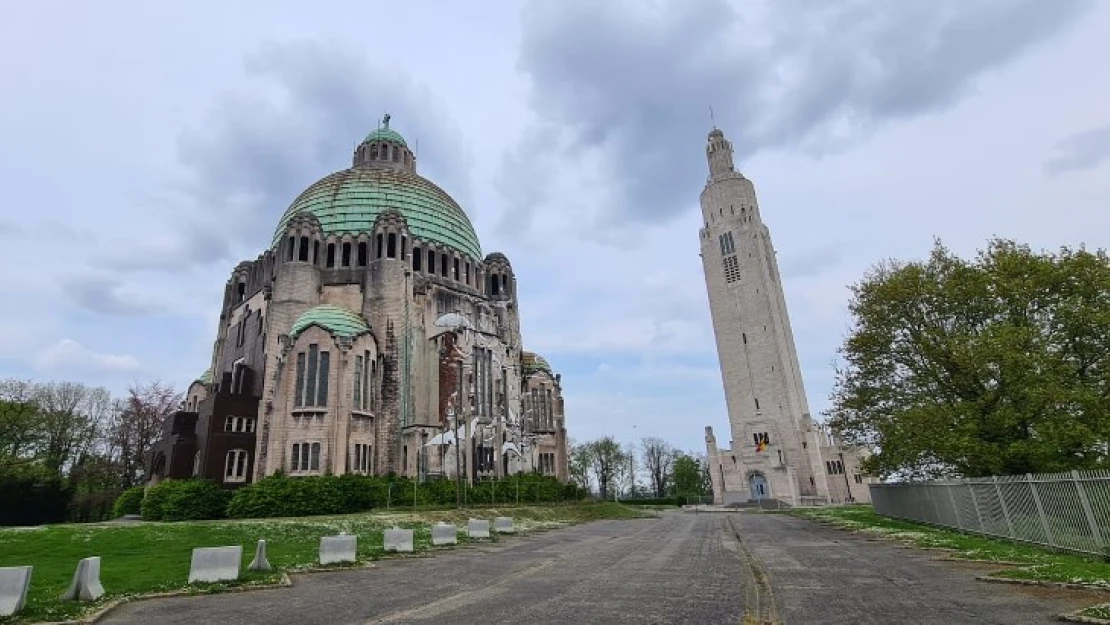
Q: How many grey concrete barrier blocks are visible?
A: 9